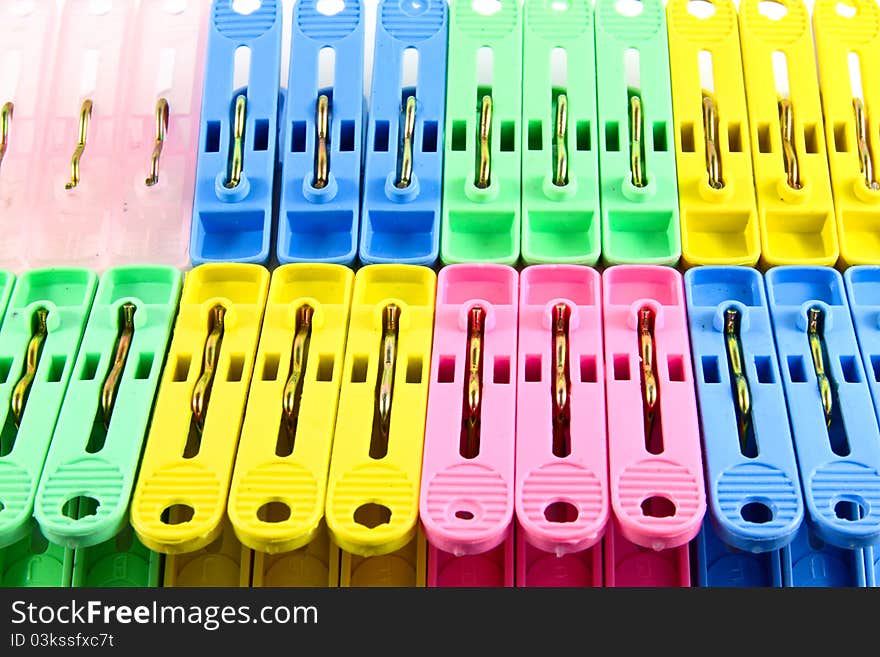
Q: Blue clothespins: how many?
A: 6